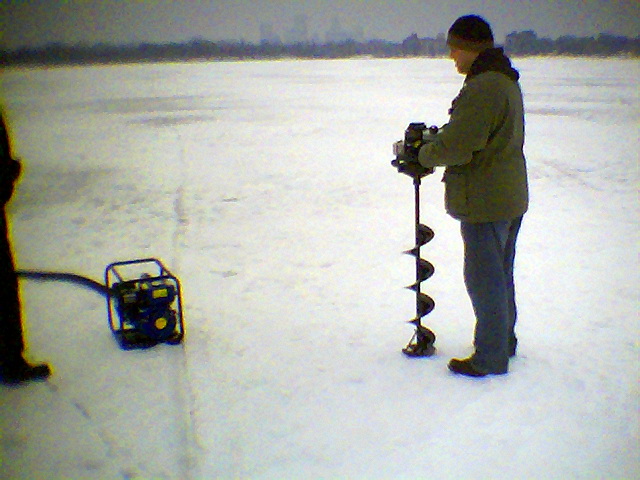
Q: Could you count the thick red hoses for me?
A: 0